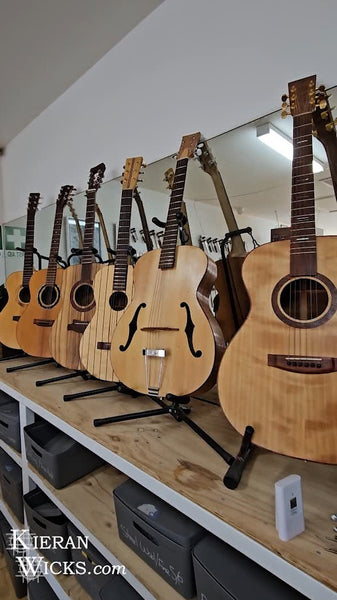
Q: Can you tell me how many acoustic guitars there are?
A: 6